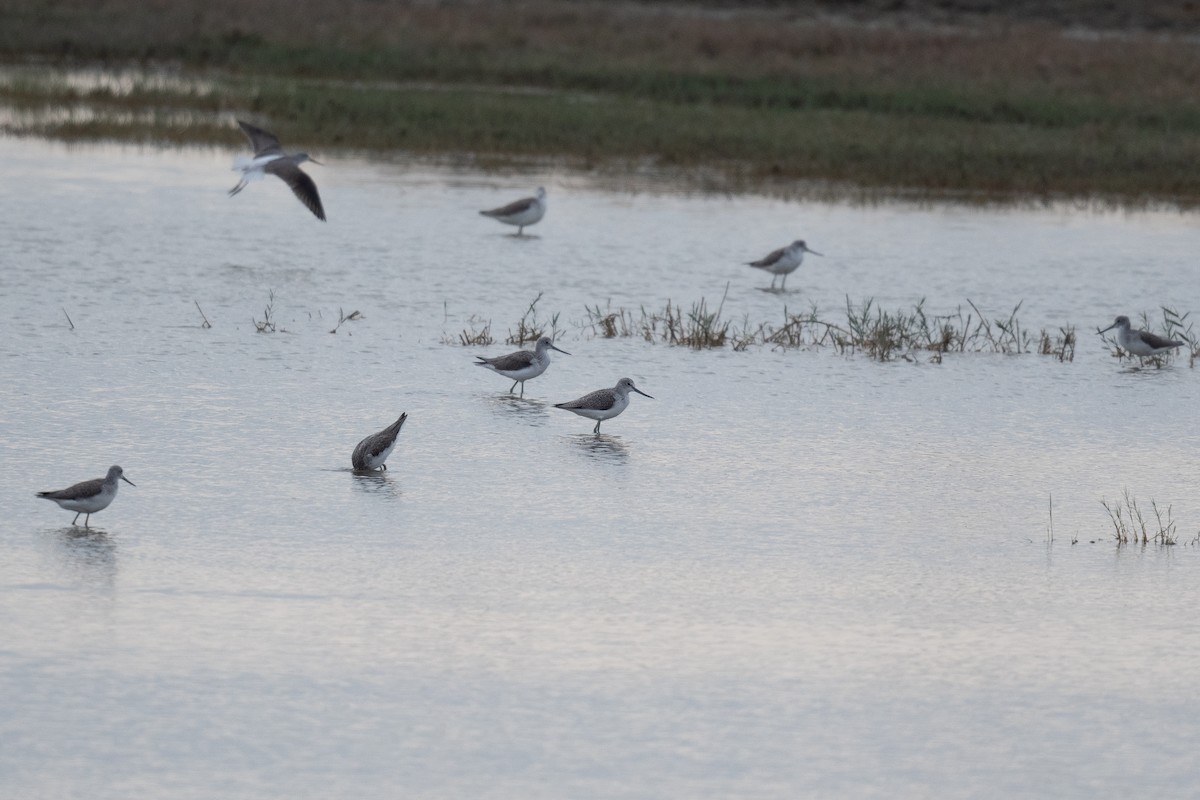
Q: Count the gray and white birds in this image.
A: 8